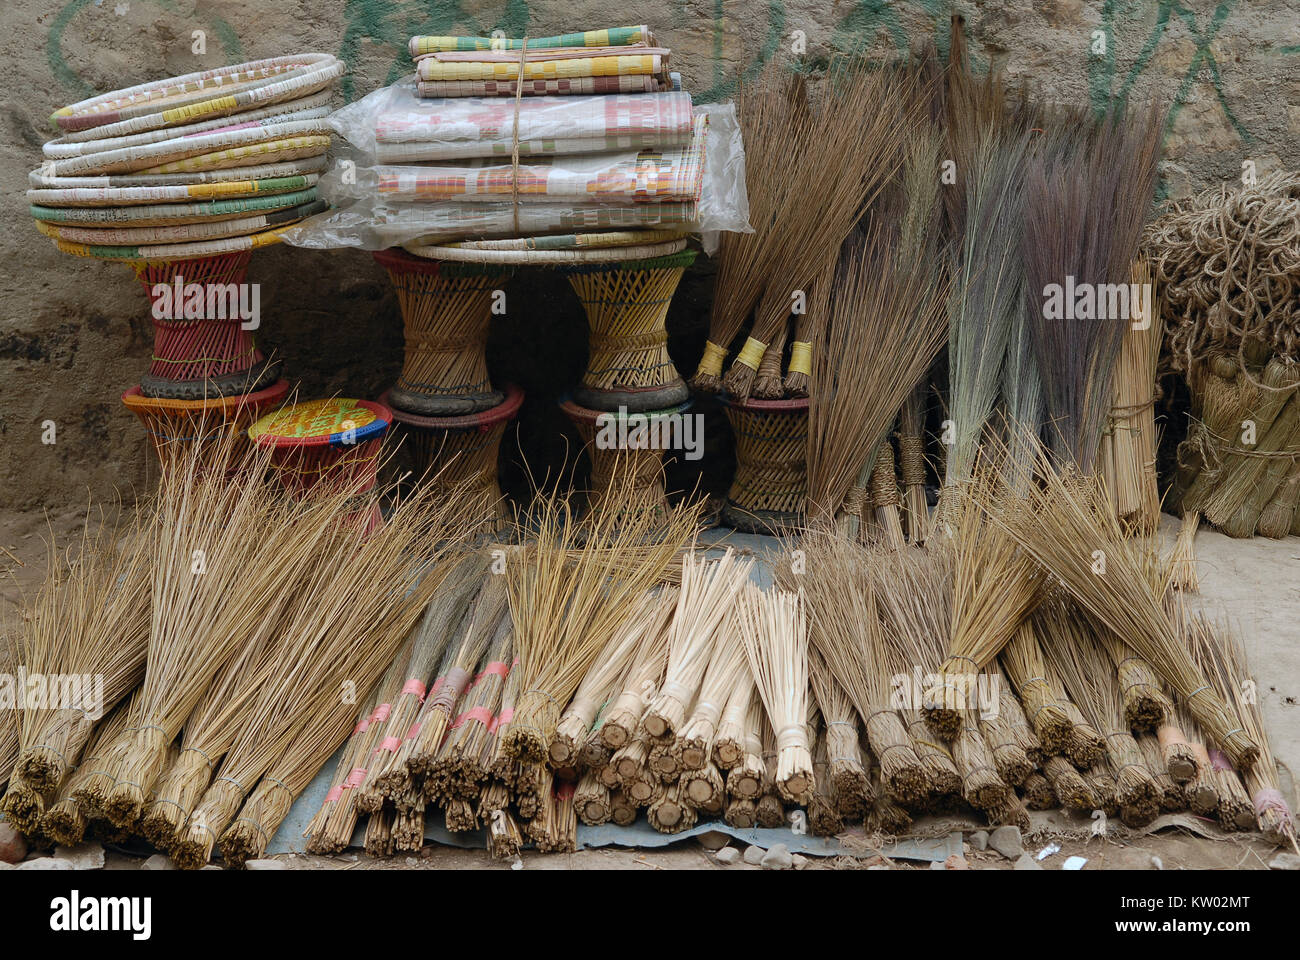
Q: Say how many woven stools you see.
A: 8